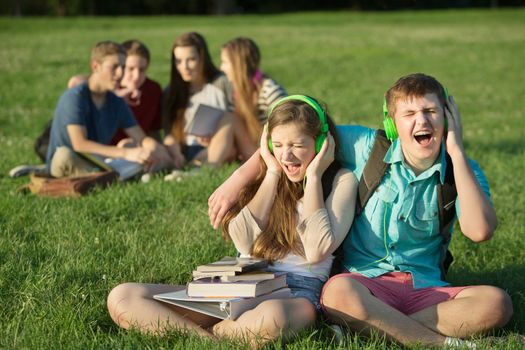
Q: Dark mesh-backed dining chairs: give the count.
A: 0